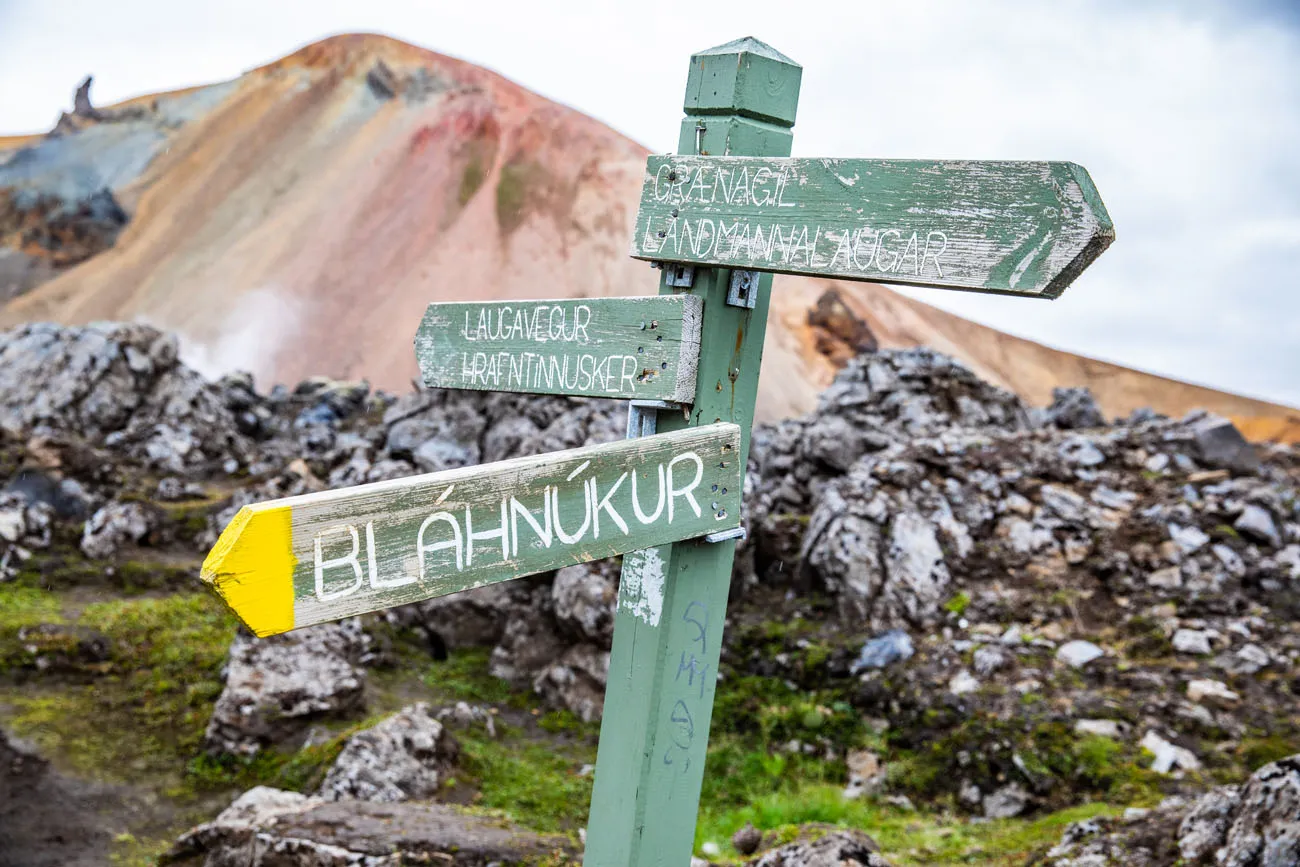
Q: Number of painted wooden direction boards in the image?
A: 3